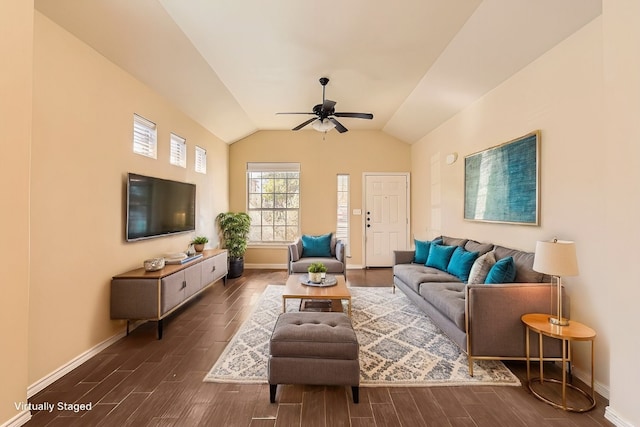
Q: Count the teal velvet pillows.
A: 5